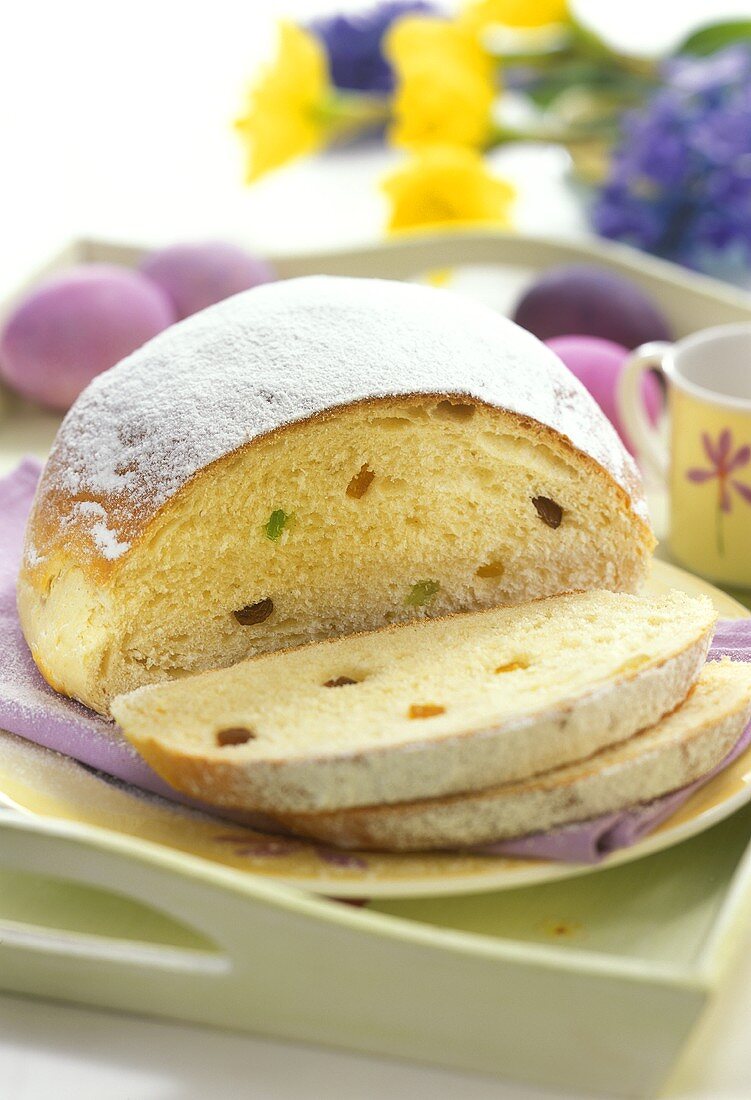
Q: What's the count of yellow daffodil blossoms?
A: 4